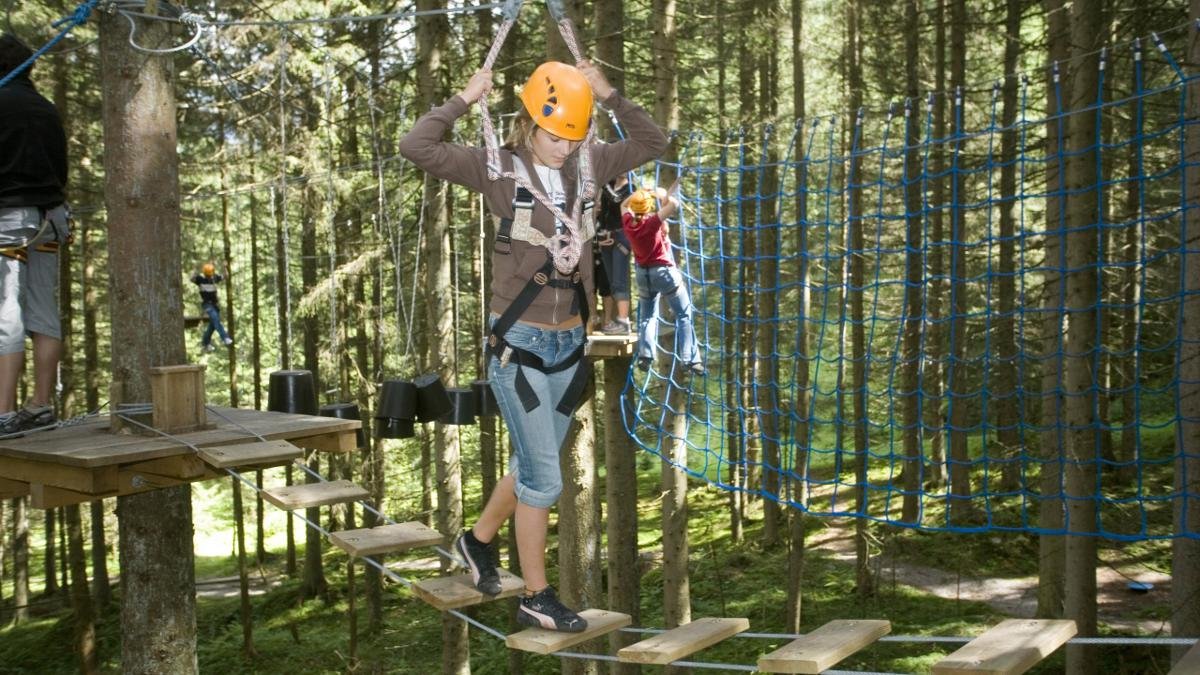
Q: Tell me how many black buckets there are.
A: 7